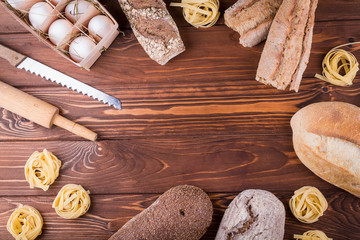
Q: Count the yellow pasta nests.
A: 7